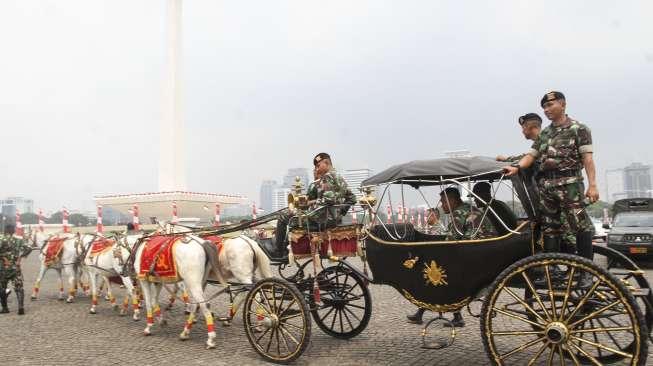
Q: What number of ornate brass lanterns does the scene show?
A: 2